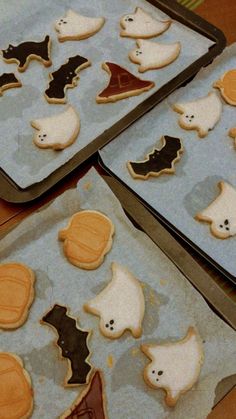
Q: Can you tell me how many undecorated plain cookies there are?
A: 0